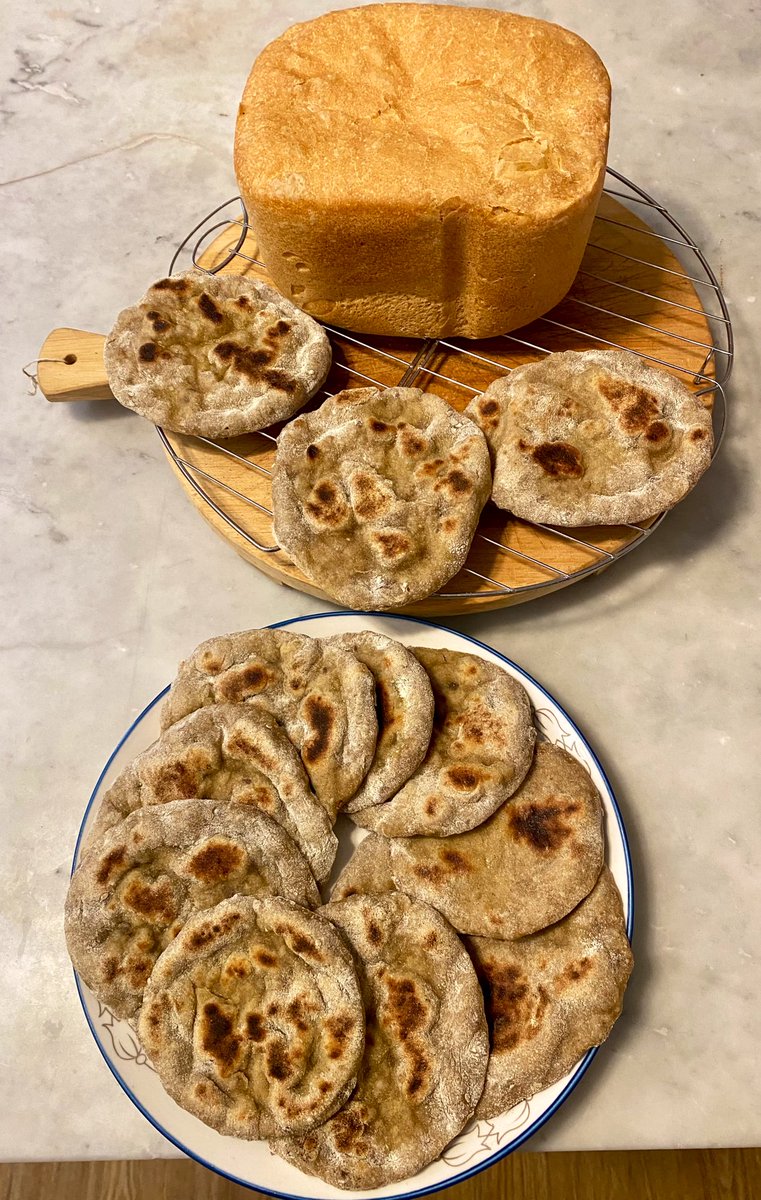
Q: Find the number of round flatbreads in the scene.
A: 12